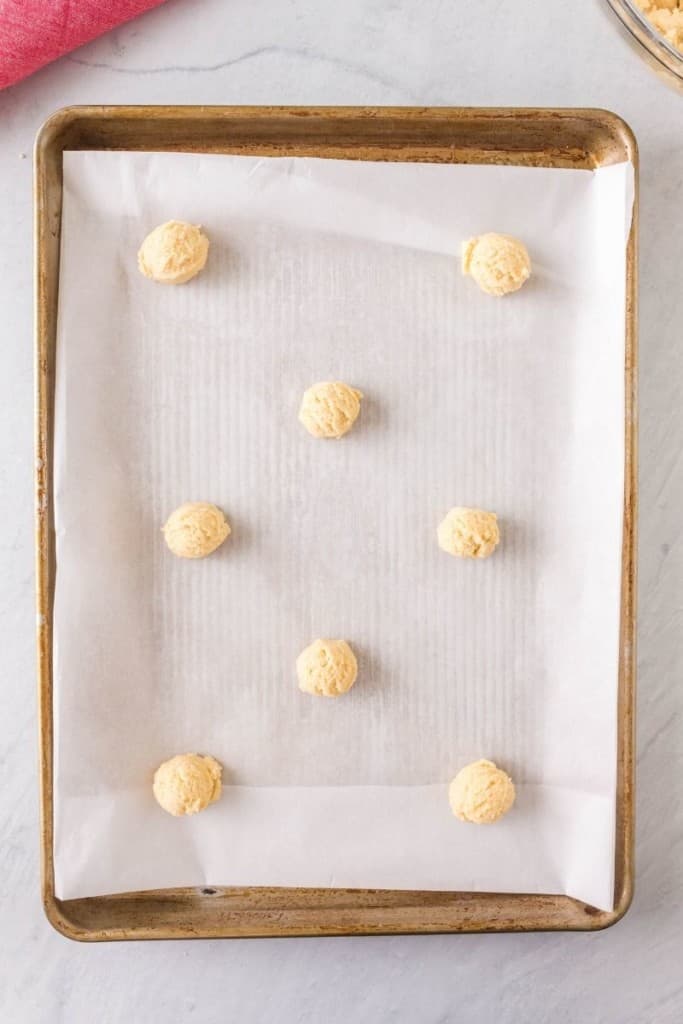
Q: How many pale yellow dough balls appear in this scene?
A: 8